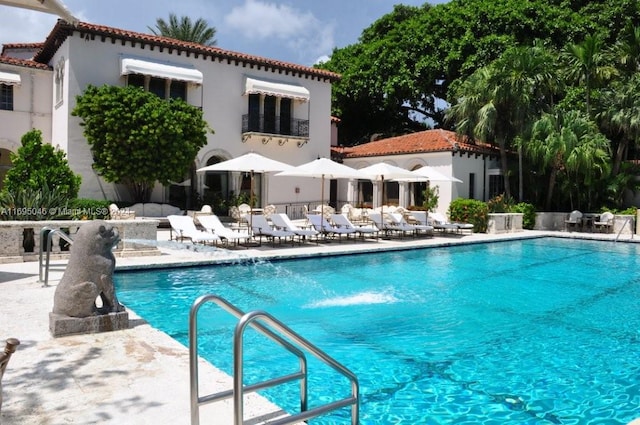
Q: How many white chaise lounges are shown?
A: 10